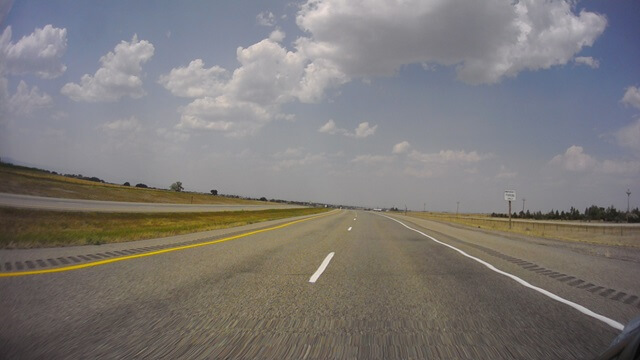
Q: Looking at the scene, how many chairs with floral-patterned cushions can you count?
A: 0